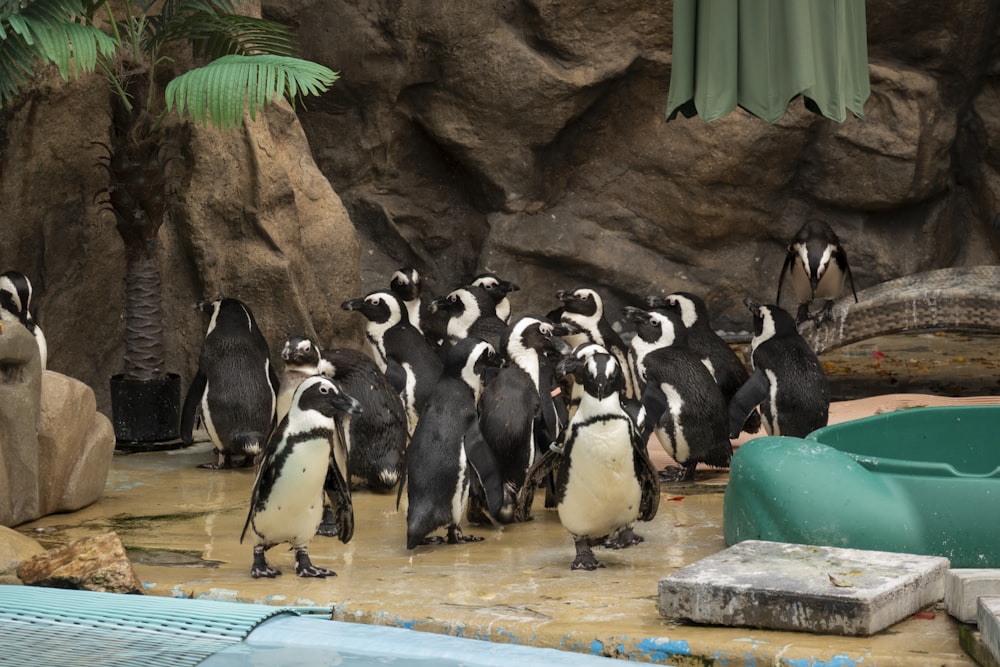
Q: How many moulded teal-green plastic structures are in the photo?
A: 1